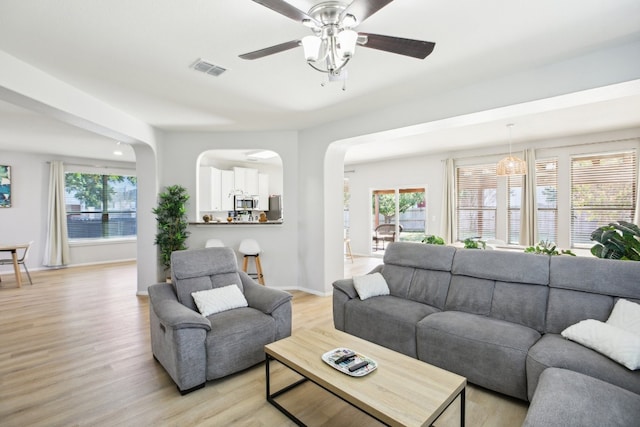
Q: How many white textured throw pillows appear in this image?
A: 4